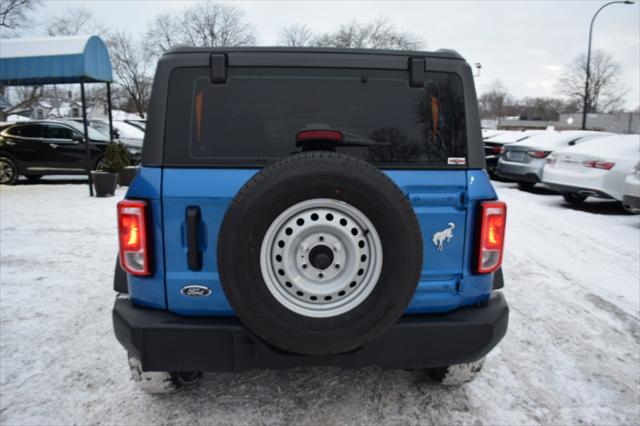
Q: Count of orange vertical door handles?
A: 0